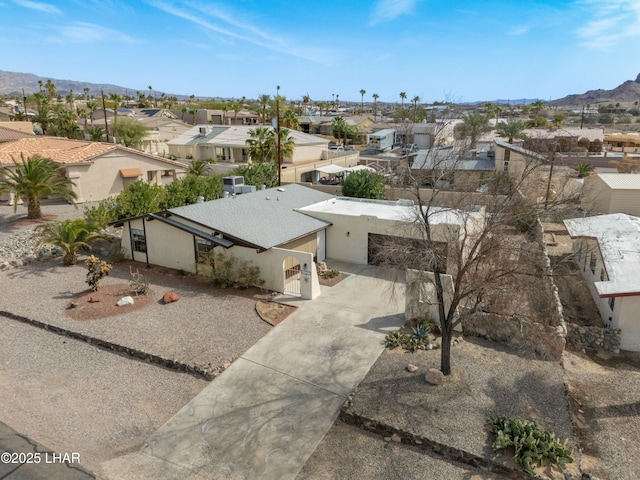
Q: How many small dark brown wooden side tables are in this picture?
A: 0